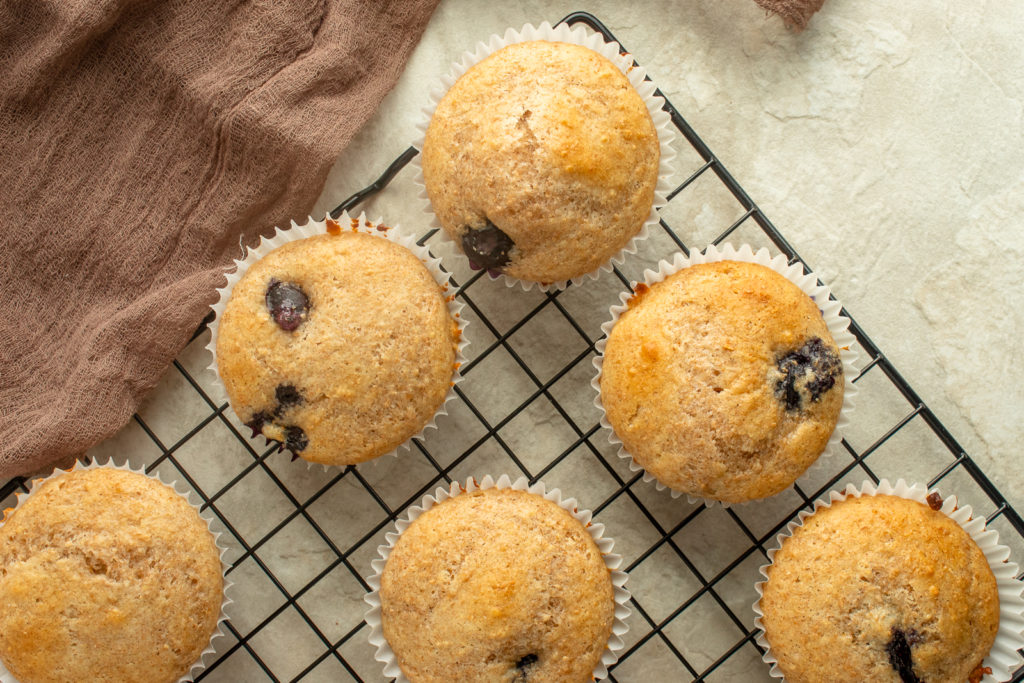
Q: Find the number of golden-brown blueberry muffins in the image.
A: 6